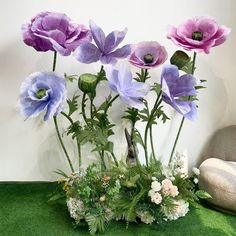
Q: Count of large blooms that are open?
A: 7